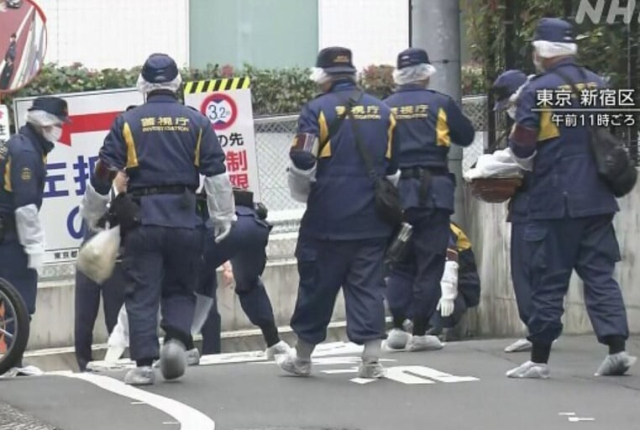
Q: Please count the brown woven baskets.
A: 1